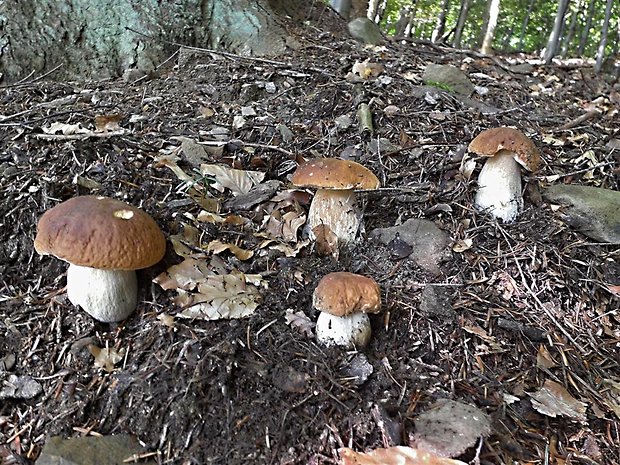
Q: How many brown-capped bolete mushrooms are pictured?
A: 4